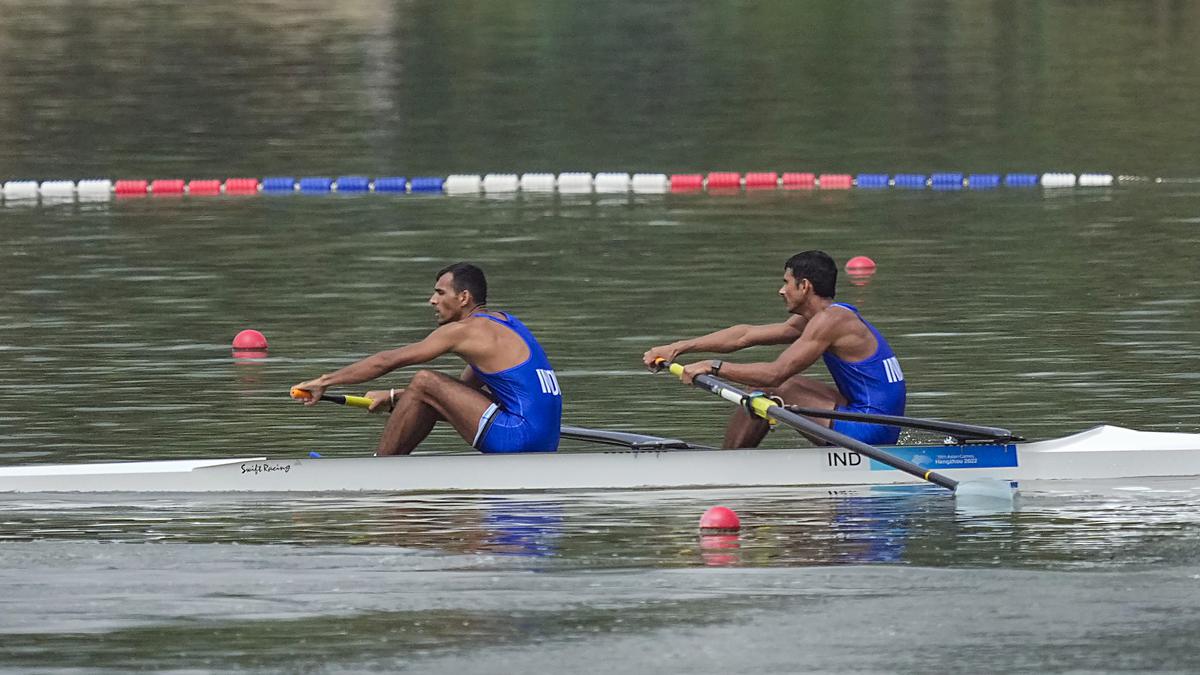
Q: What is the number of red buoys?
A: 3